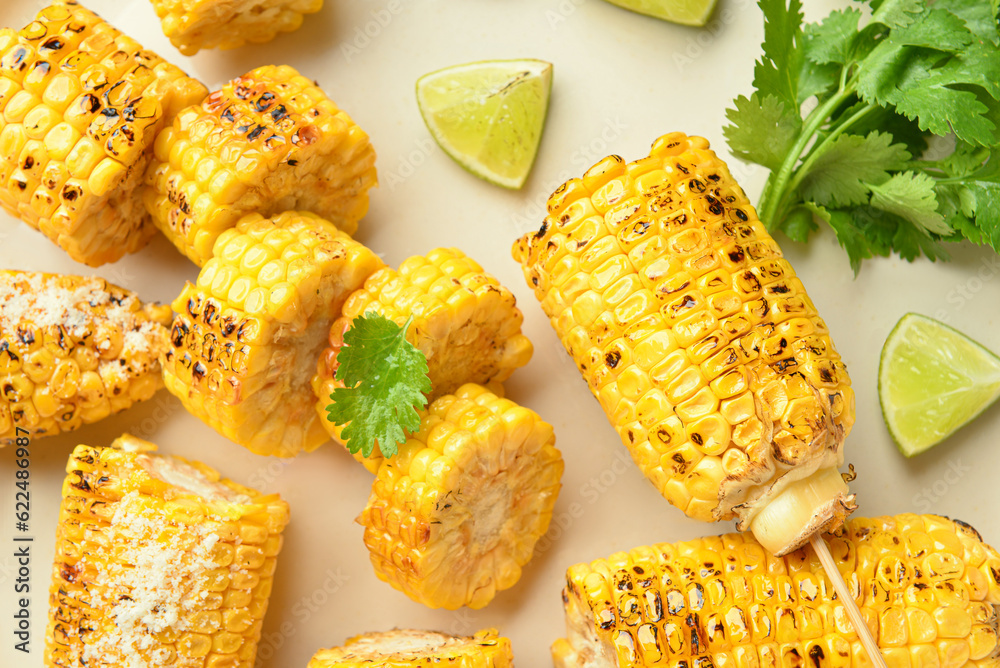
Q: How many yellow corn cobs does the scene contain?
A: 11